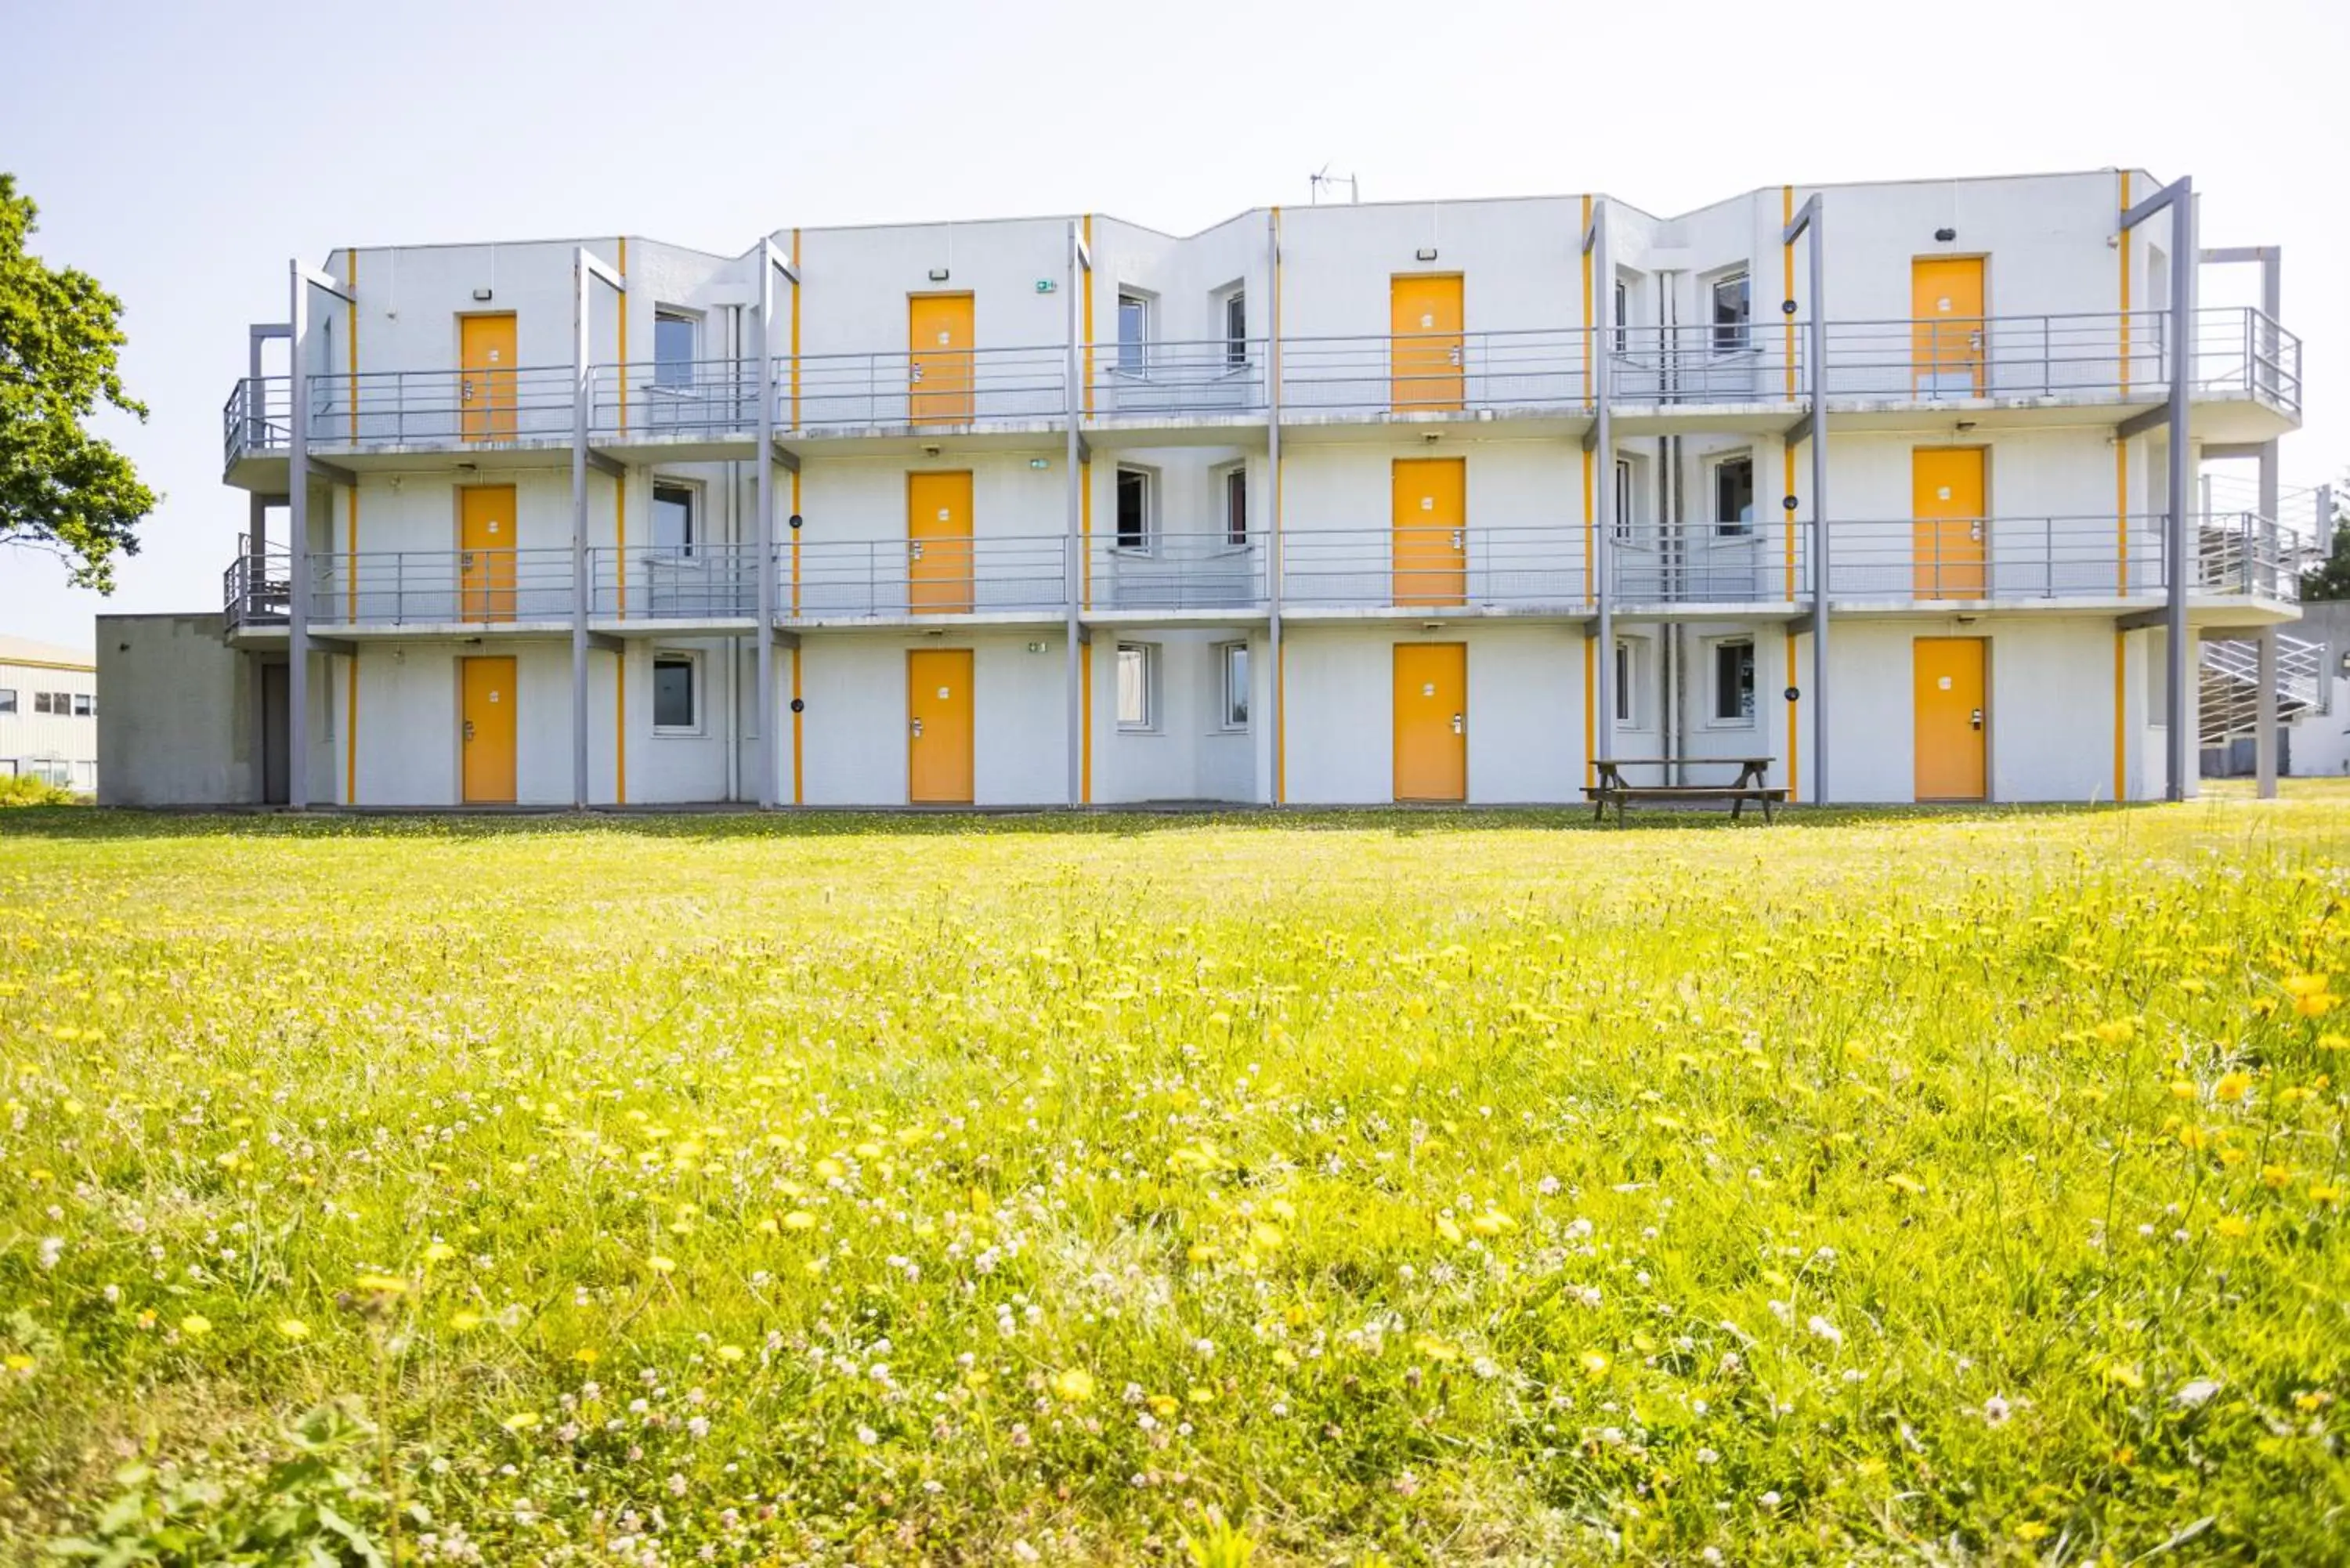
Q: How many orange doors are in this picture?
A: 12